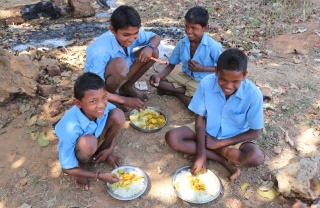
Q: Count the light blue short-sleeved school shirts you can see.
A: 4